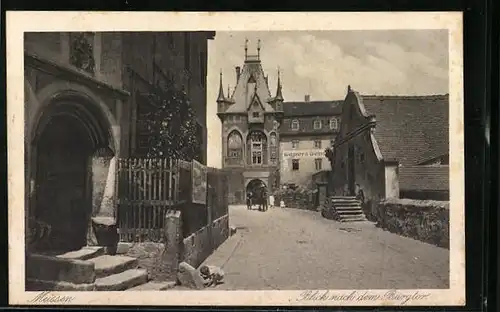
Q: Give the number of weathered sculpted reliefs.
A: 1